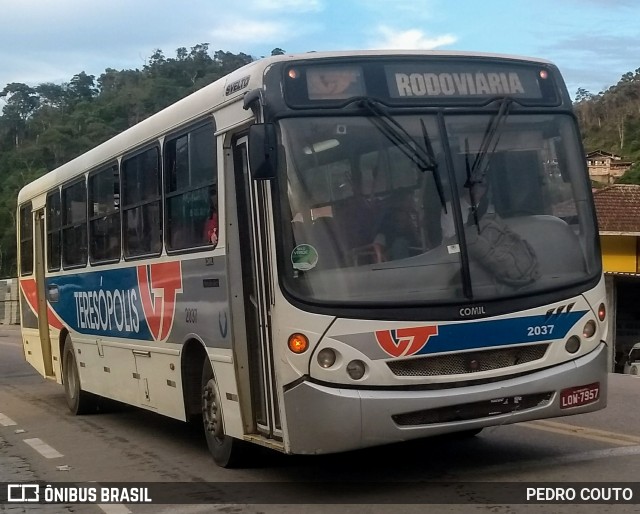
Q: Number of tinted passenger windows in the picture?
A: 6